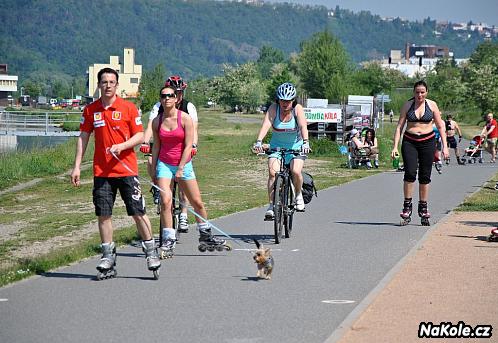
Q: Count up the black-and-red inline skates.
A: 2